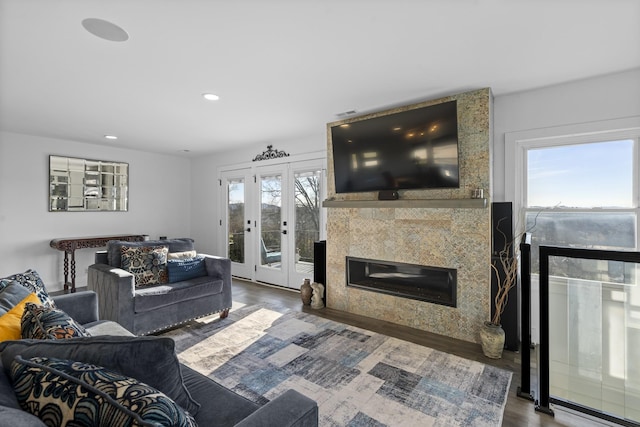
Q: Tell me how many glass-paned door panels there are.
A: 3